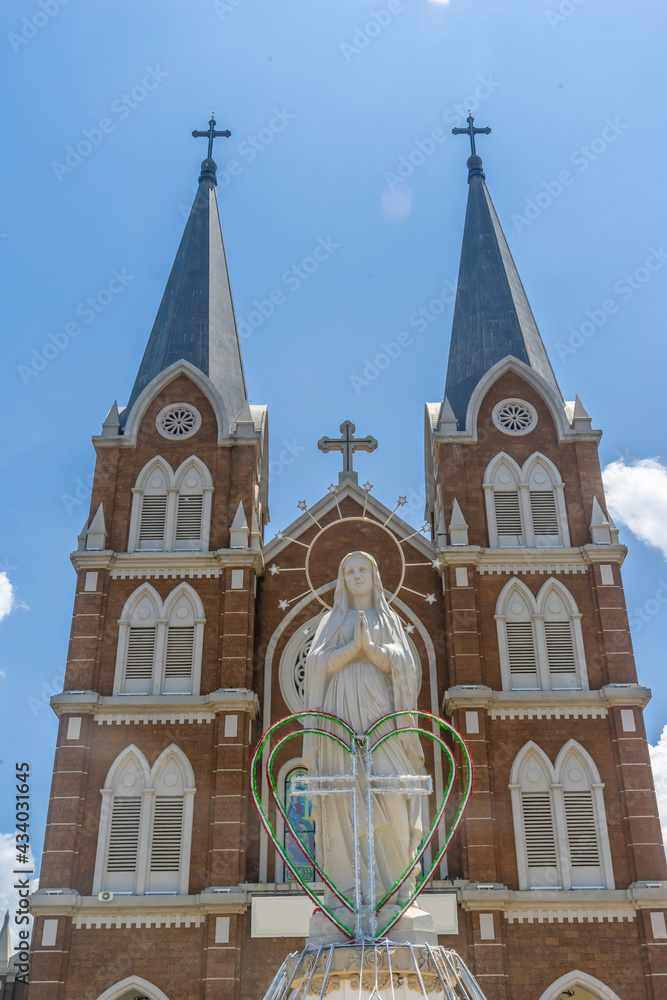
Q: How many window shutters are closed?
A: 12